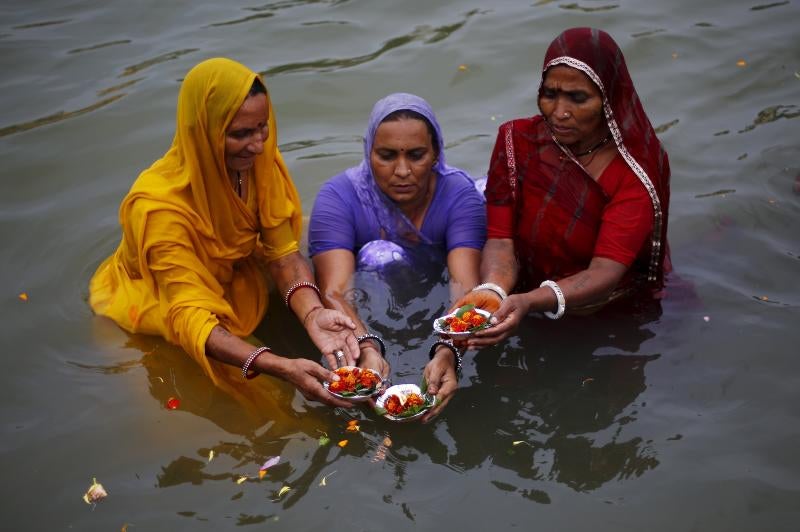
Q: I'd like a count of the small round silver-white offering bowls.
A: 3